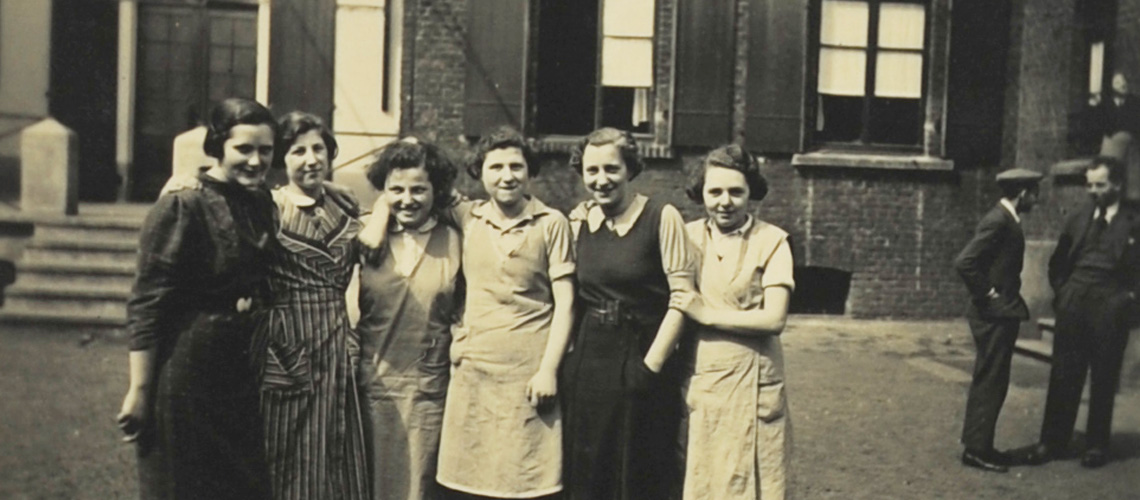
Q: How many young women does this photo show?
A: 6